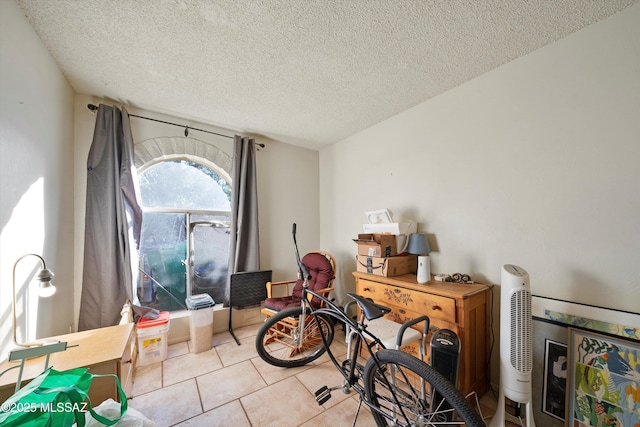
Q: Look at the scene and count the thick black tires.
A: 2